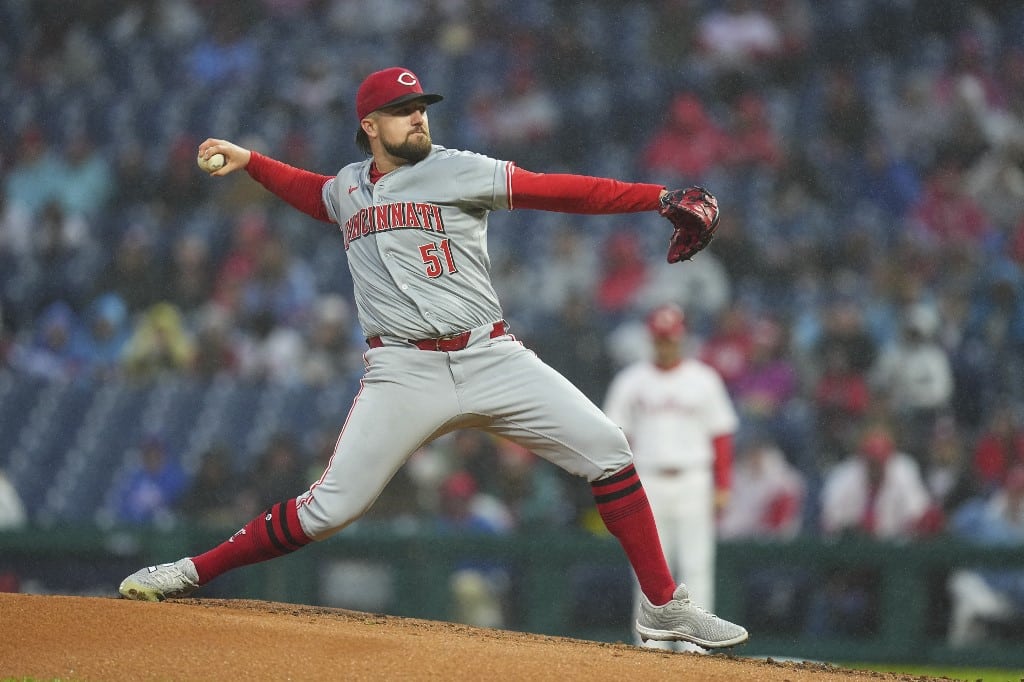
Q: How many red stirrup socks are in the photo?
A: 2